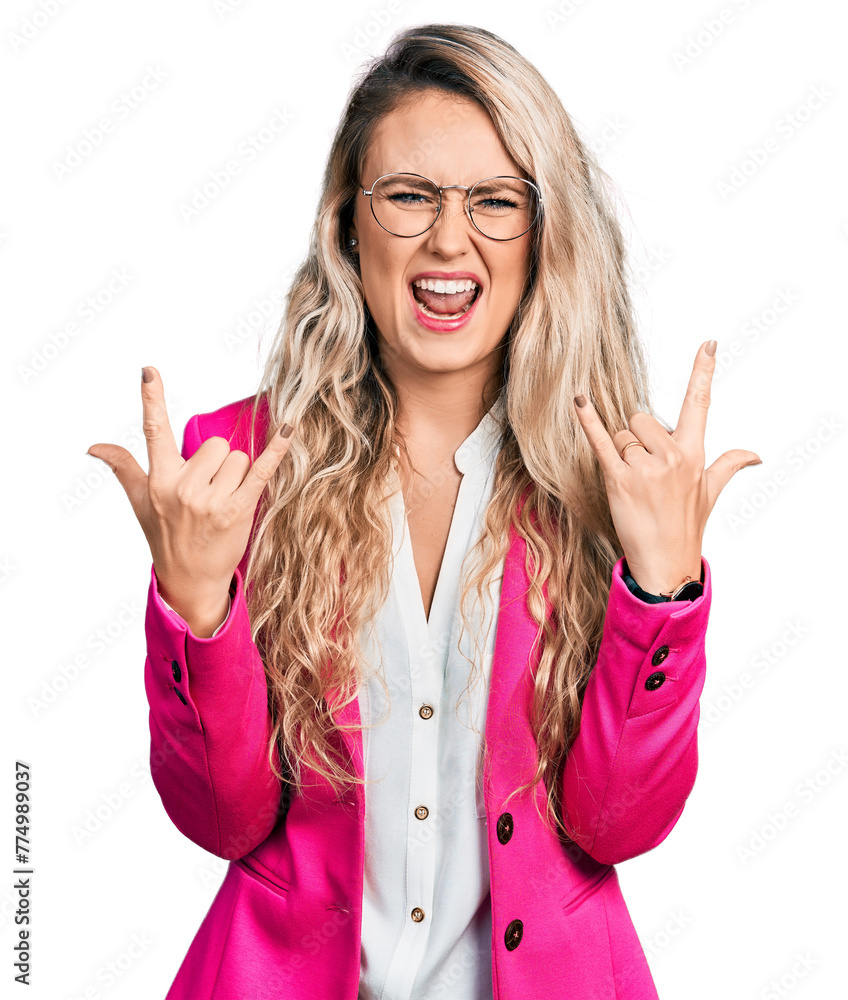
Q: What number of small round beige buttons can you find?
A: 3